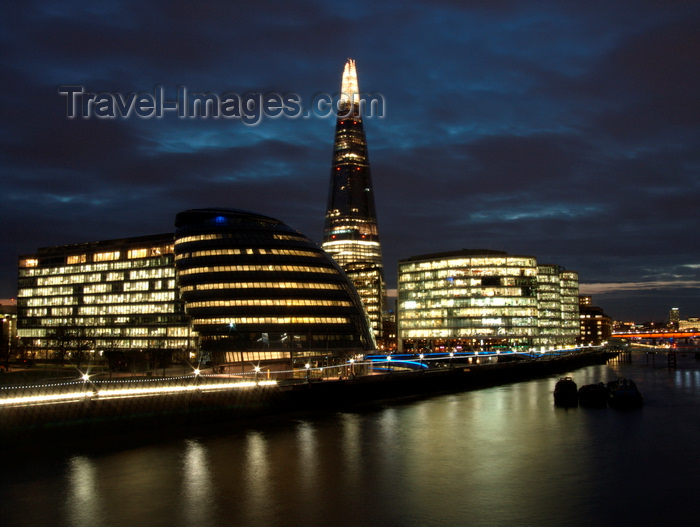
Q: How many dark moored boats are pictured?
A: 3